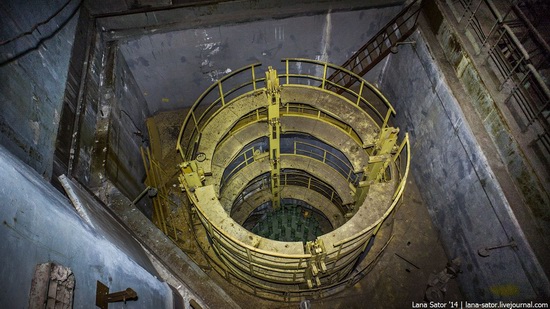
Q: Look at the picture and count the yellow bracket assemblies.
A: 4